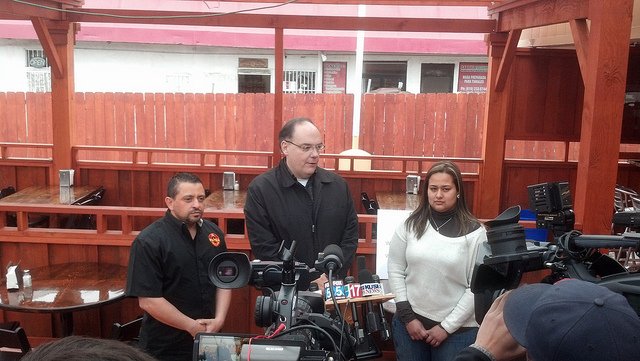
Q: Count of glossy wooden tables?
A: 4